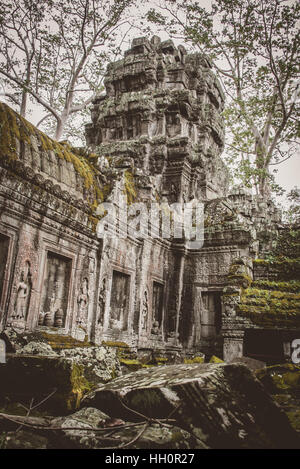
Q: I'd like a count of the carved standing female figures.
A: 4